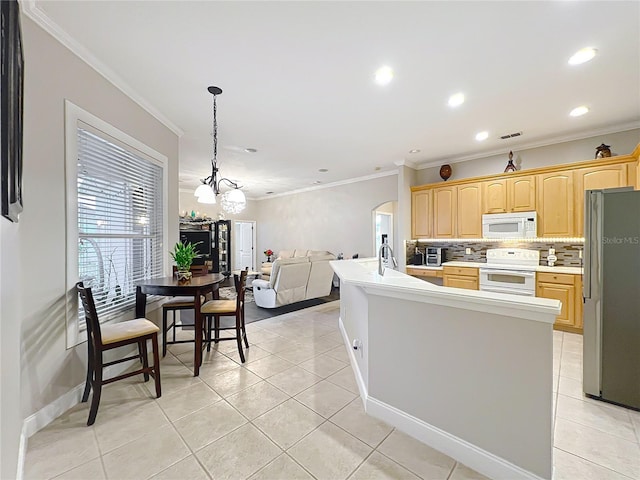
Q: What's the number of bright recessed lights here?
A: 5